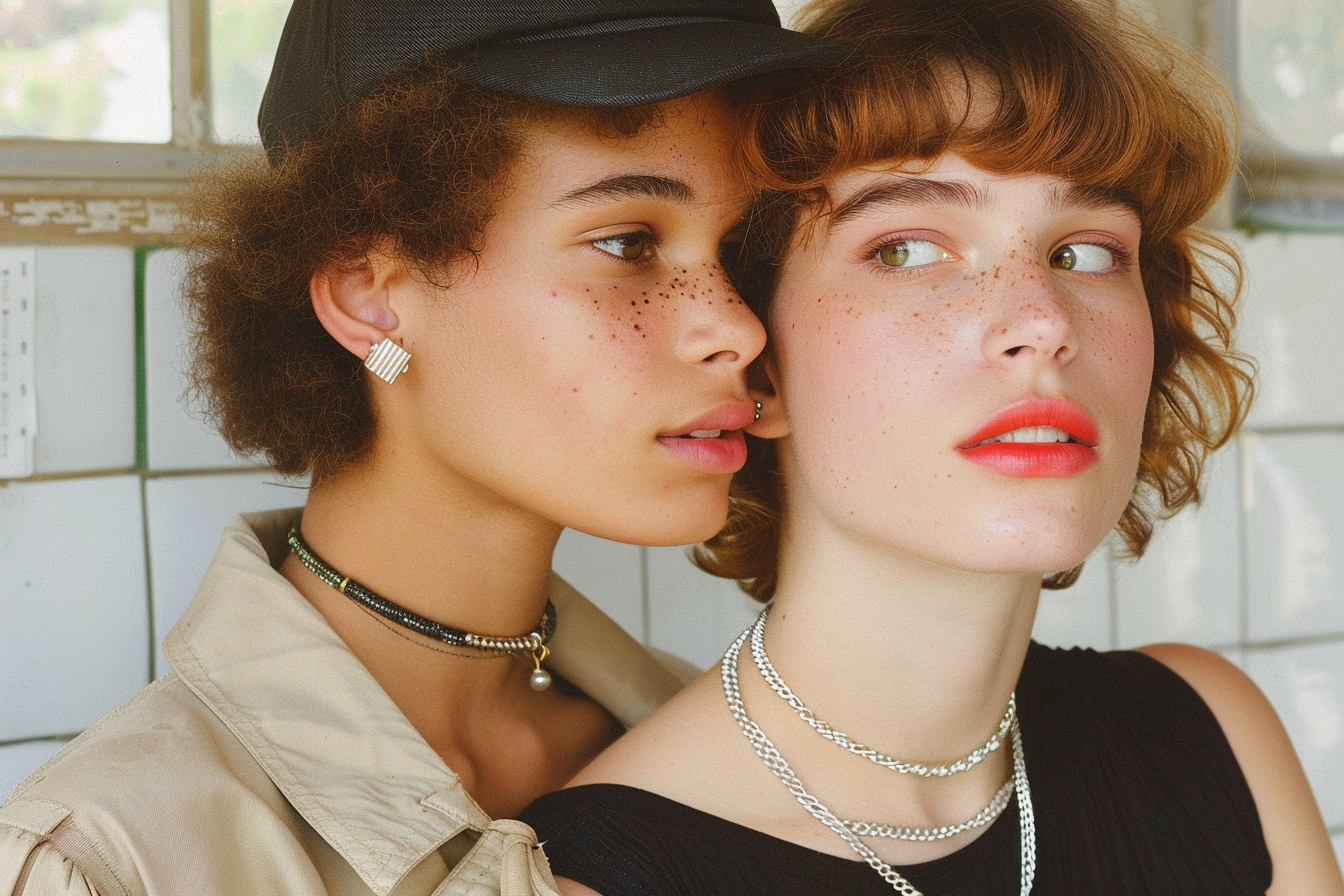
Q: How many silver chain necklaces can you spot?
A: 3